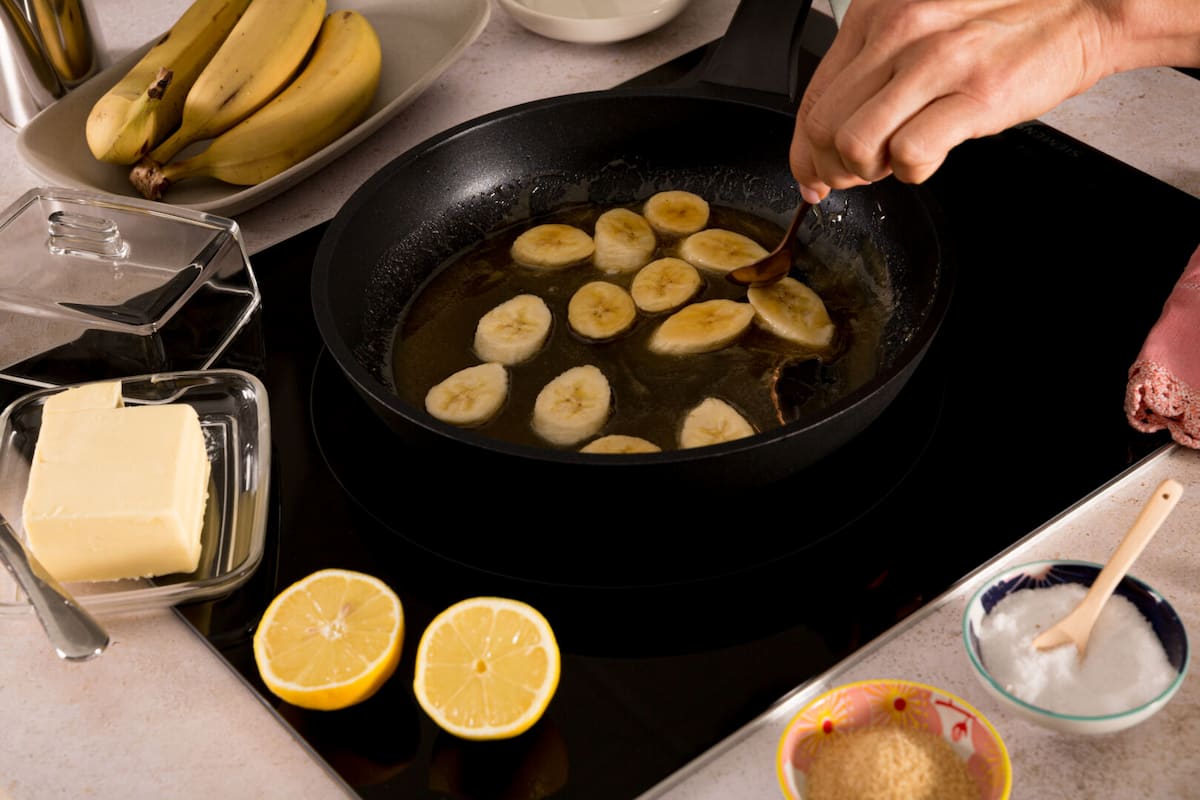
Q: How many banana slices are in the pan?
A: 13